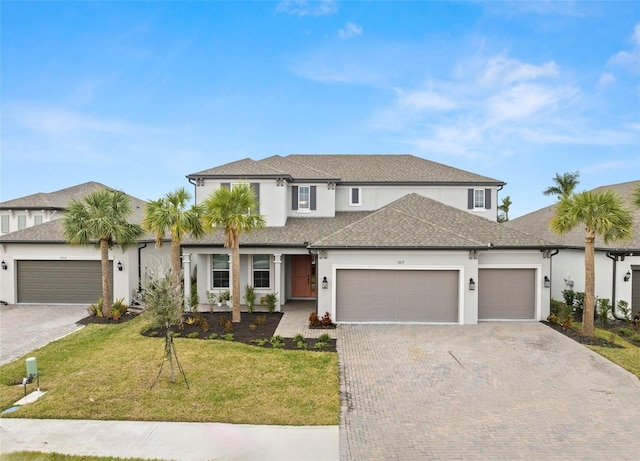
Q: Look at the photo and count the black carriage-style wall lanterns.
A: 6